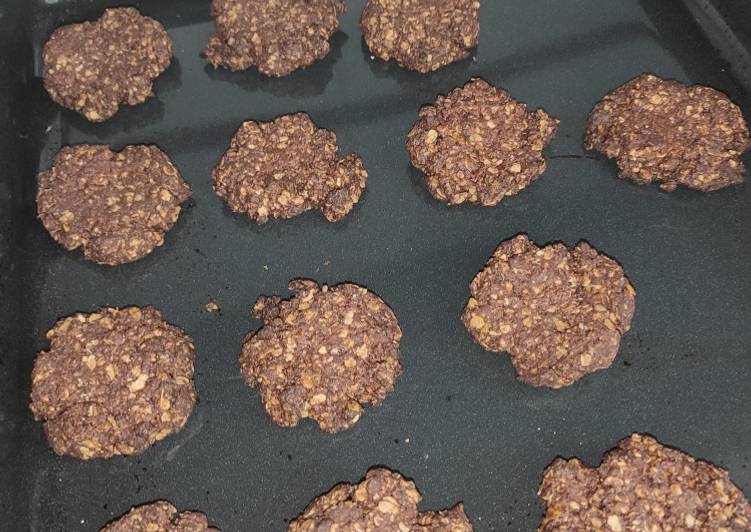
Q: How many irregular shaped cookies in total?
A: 13